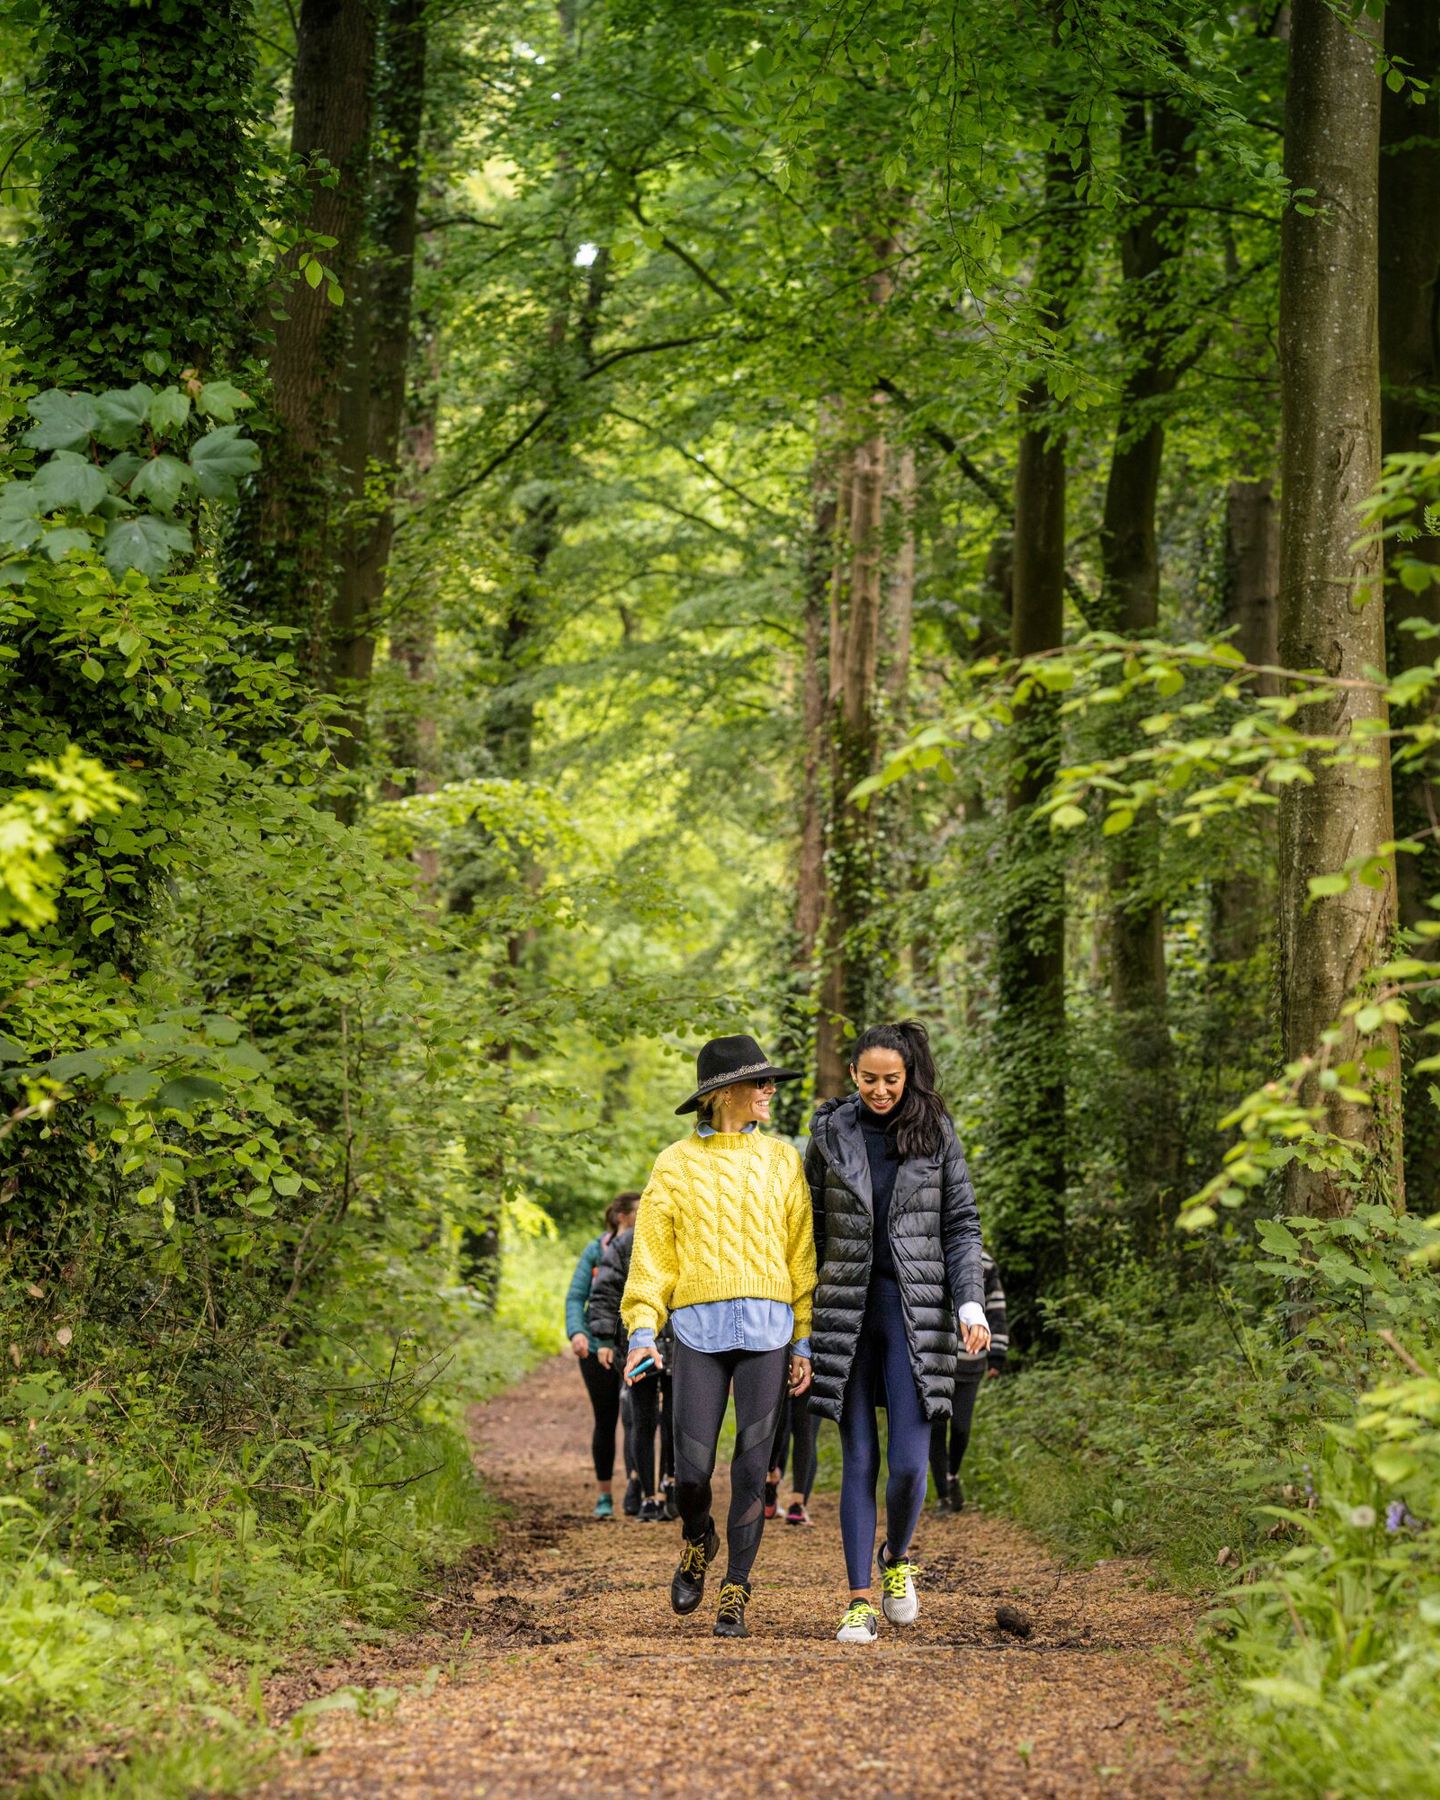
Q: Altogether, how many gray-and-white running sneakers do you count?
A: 2